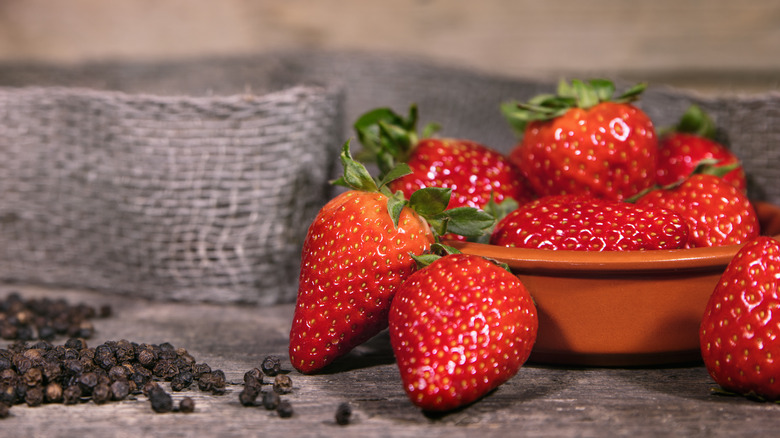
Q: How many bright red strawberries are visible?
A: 8